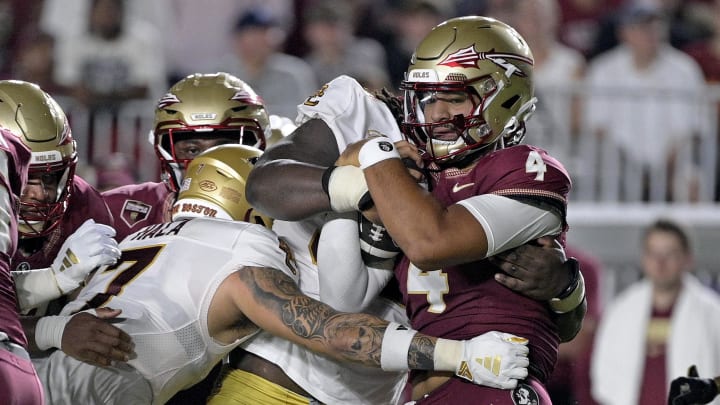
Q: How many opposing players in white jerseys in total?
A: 2